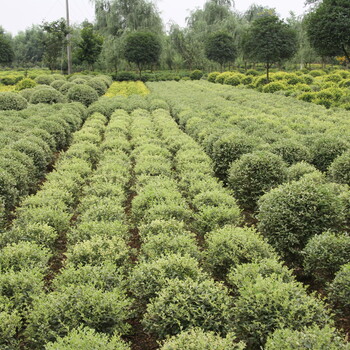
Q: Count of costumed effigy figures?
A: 0